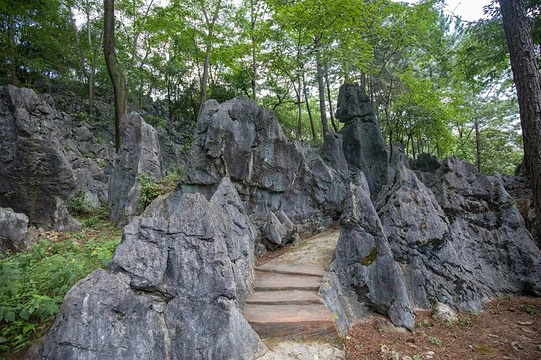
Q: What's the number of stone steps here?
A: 4